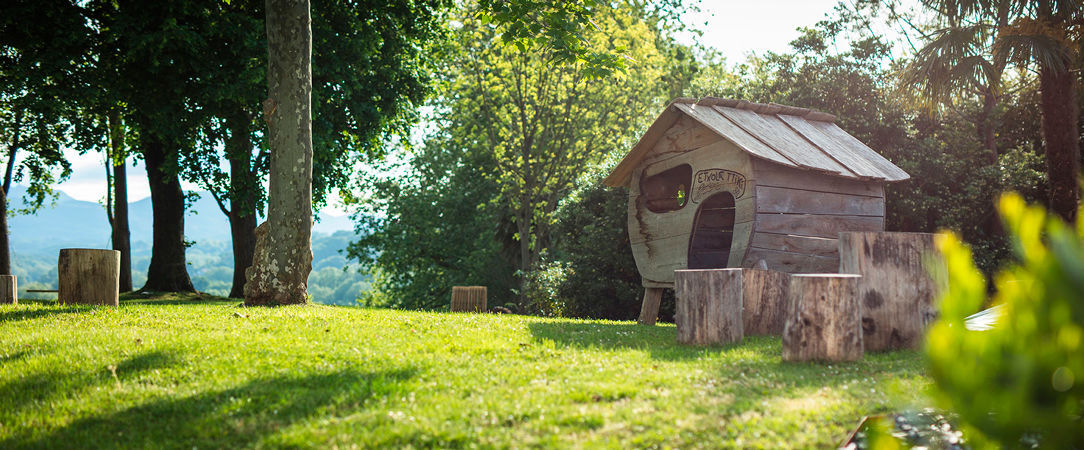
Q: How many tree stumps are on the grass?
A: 7